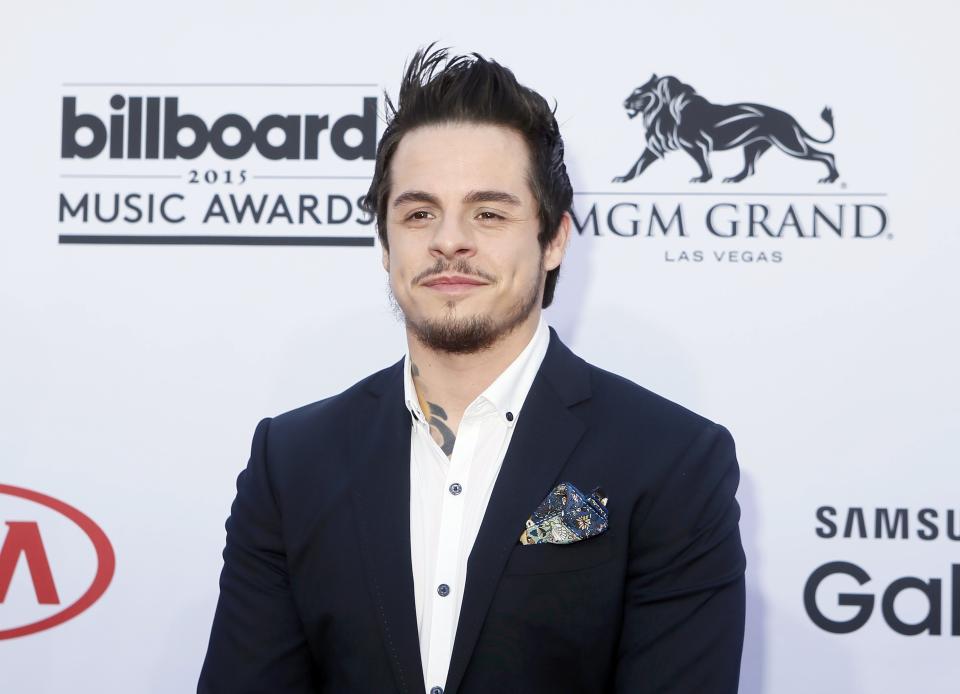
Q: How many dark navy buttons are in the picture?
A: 4